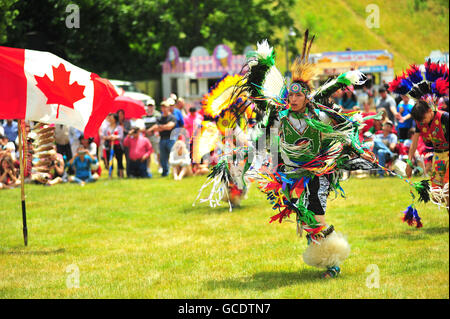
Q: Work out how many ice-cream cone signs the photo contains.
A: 2